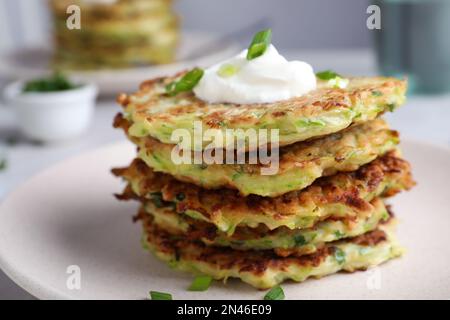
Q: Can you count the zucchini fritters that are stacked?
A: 5